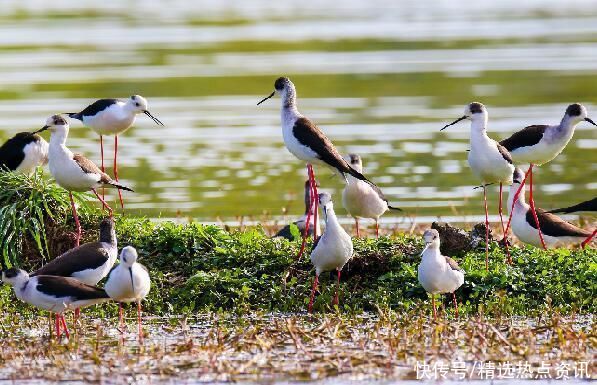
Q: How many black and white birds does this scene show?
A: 15